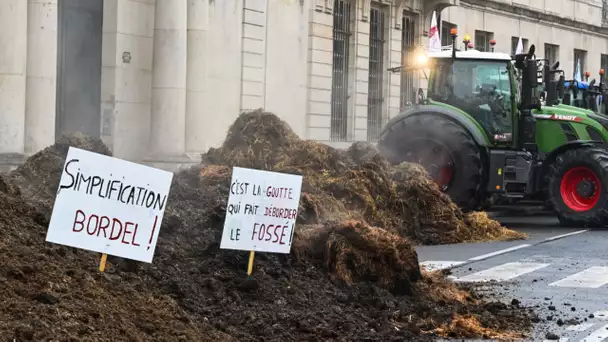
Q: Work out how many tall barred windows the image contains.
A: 3